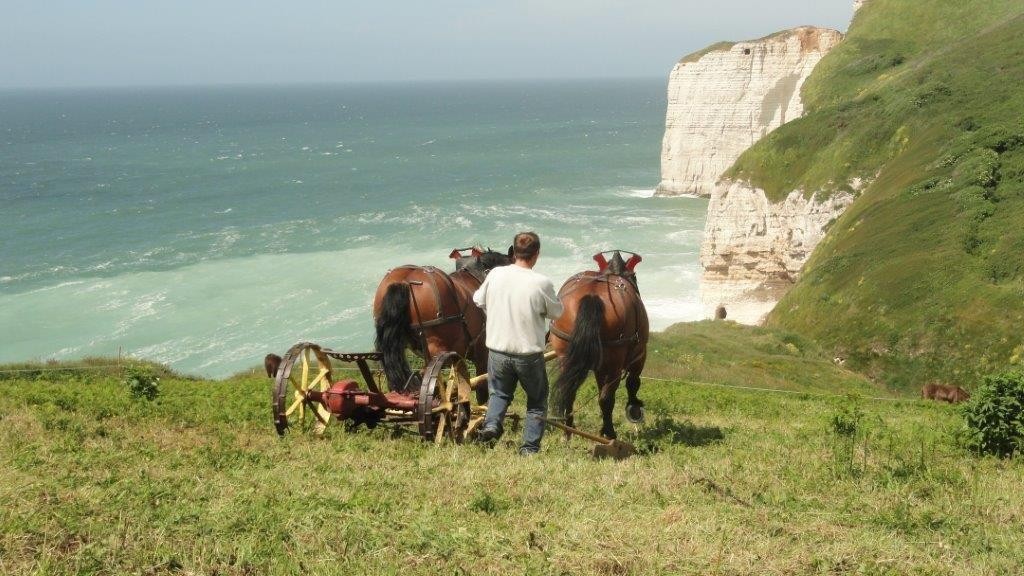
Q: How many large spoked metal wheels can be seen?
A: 2